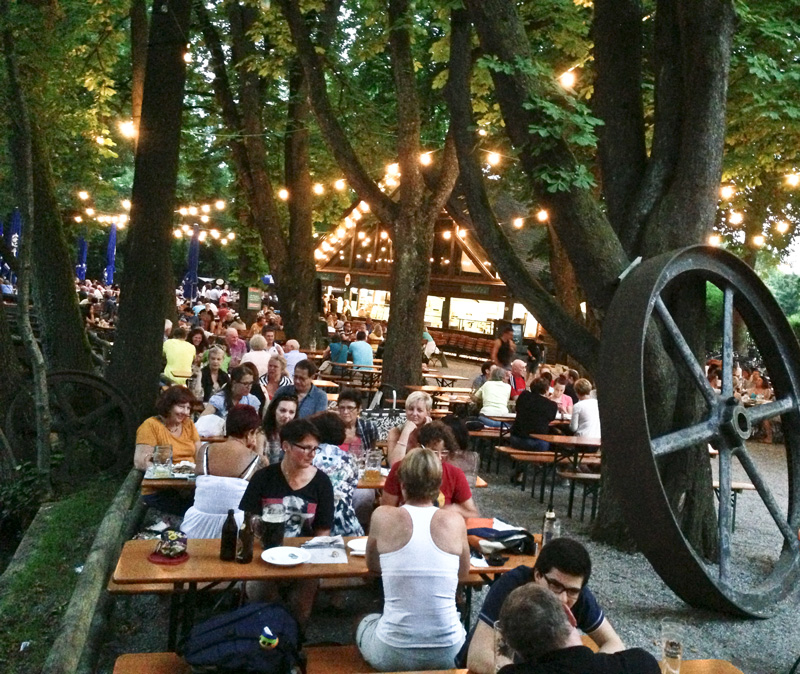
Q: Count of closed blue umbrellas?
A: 5